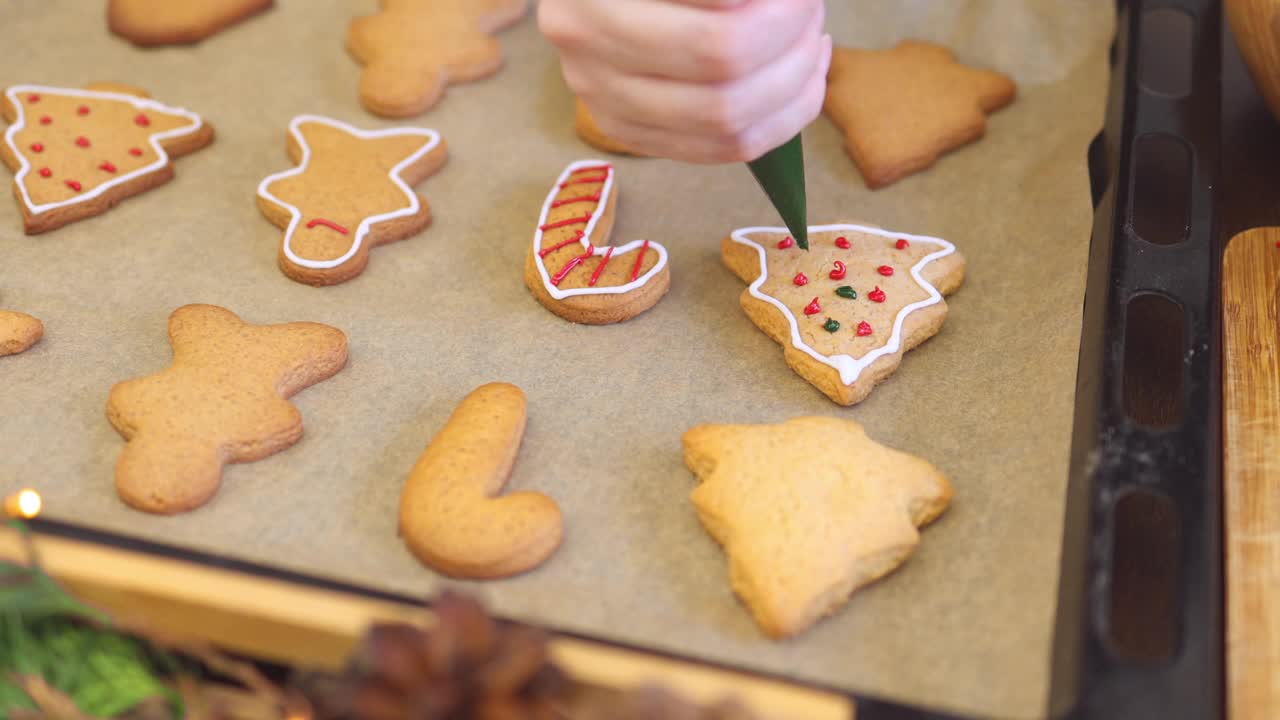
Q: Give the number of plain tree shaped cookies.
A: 2